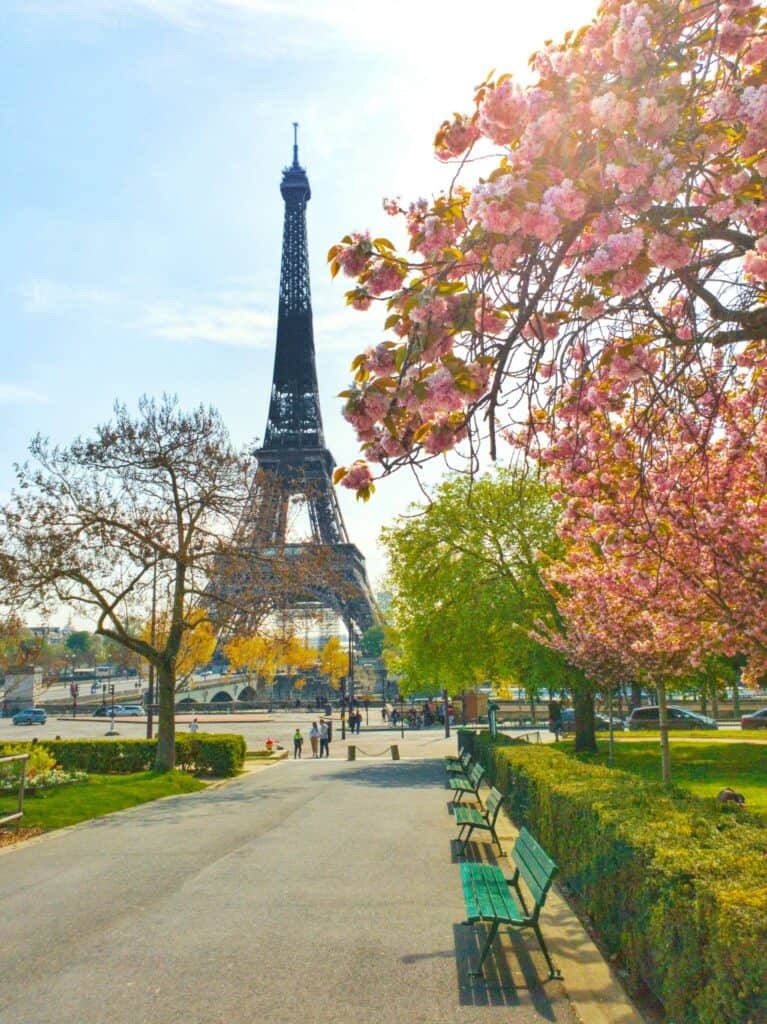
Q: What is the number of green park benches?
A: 5